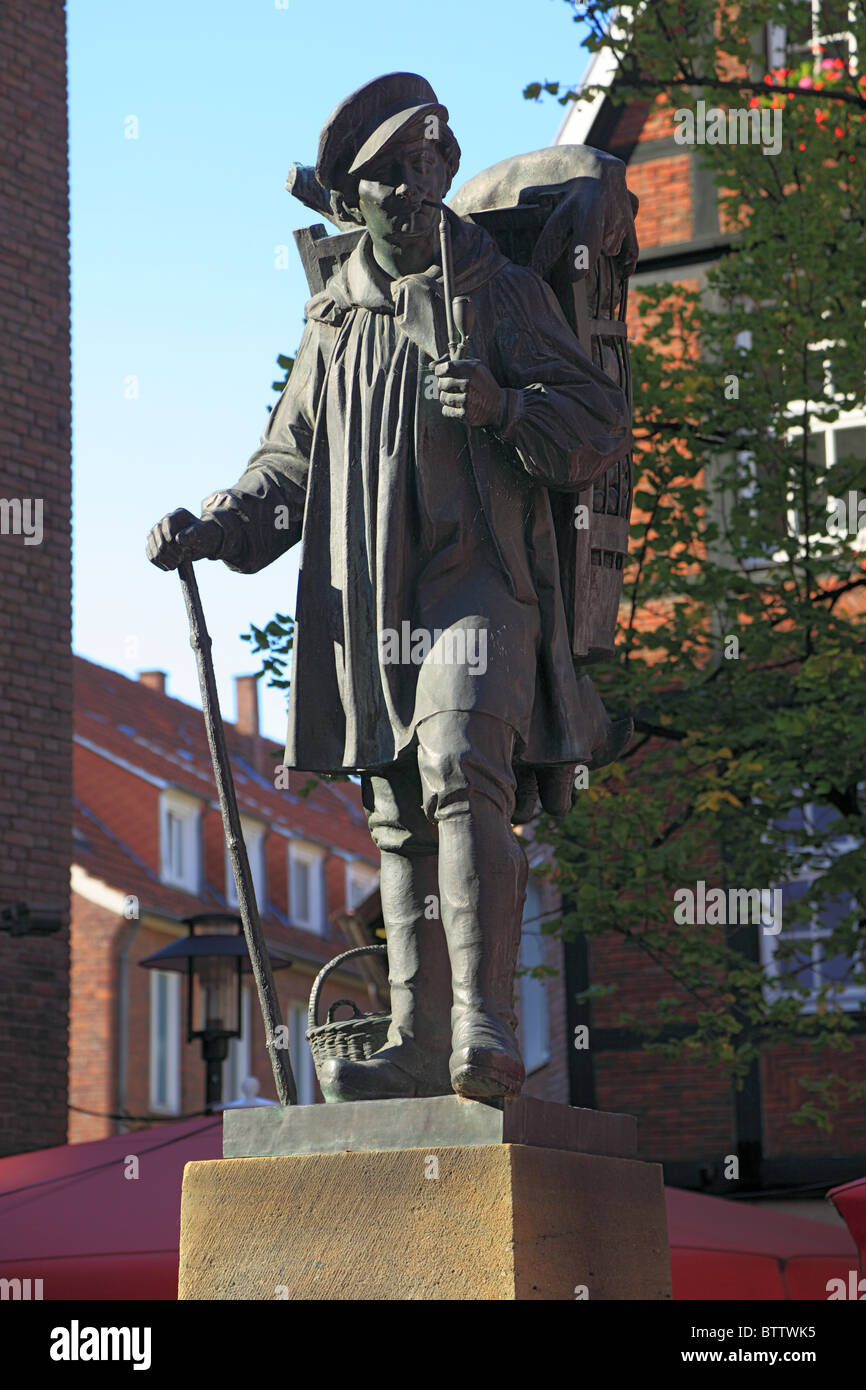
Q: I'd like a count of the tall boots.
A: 2